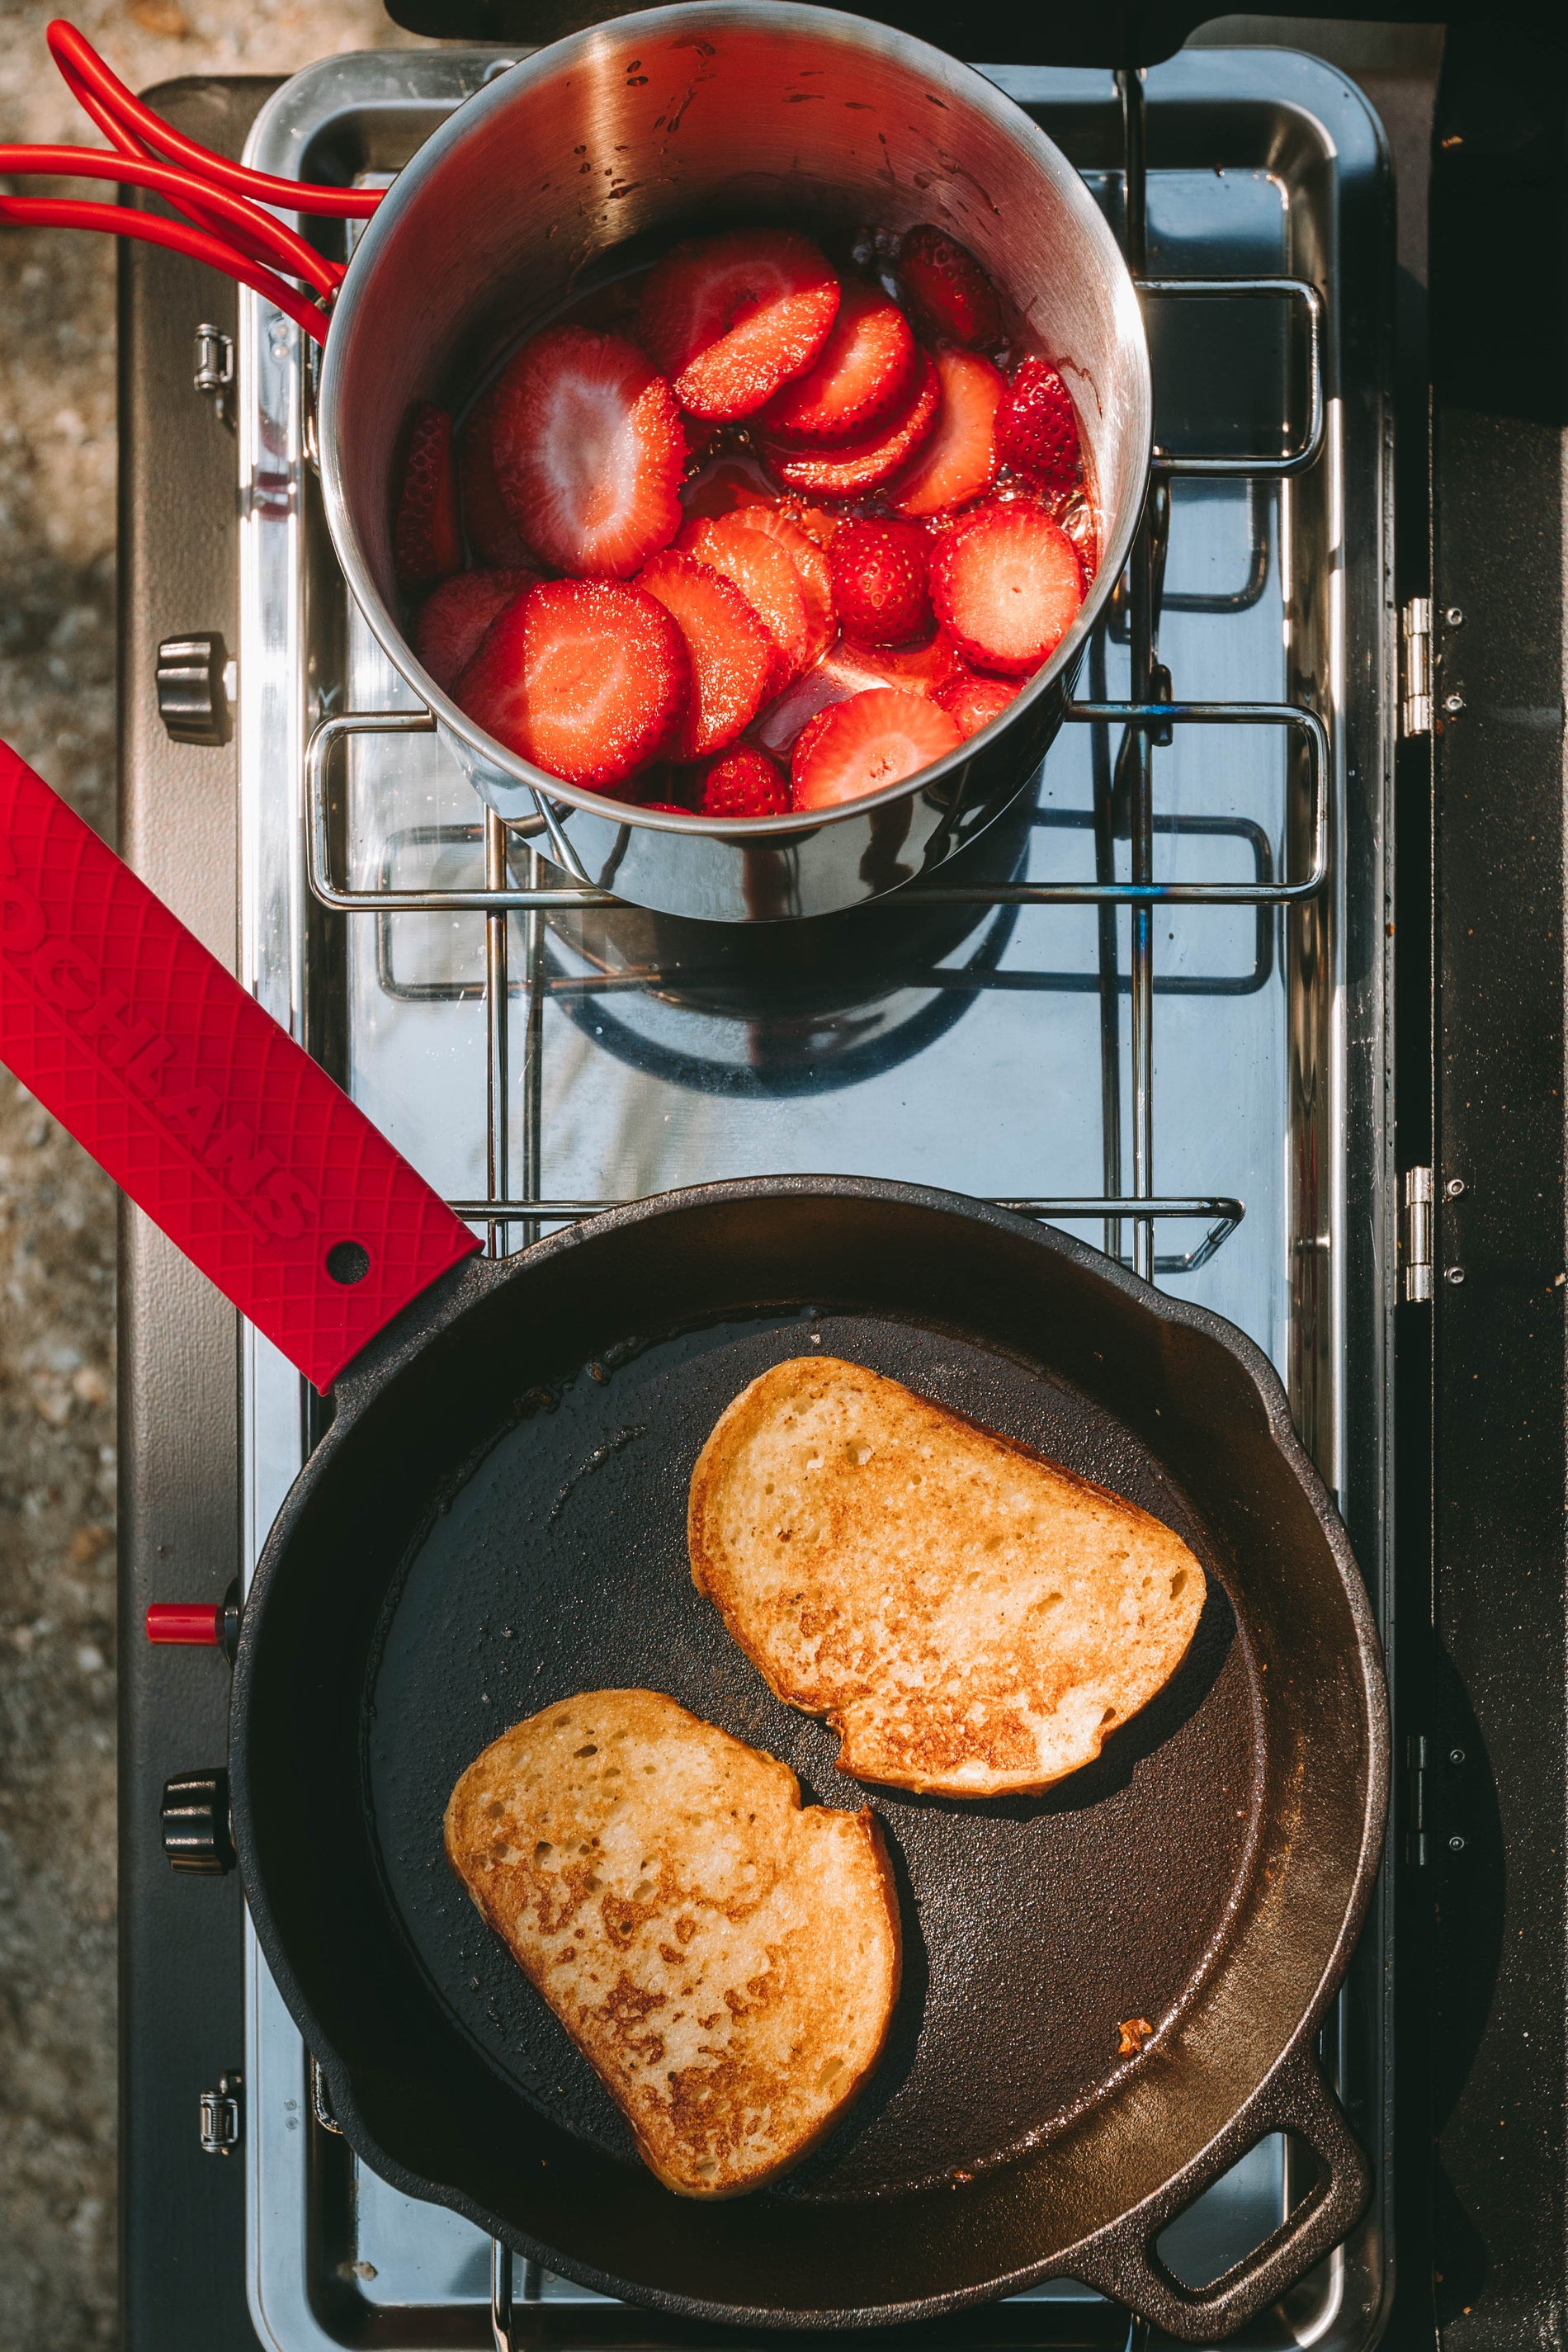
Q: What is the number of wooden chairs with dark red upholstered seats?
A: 0